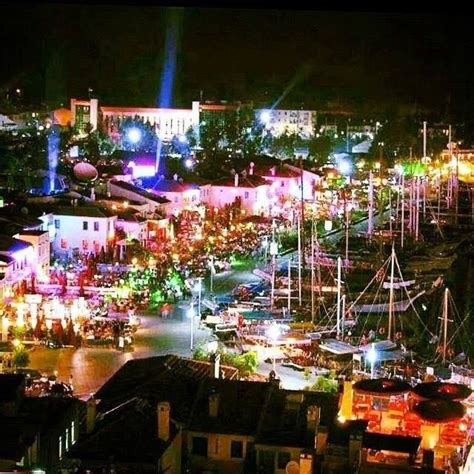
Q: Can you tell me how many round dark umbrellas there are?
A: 3